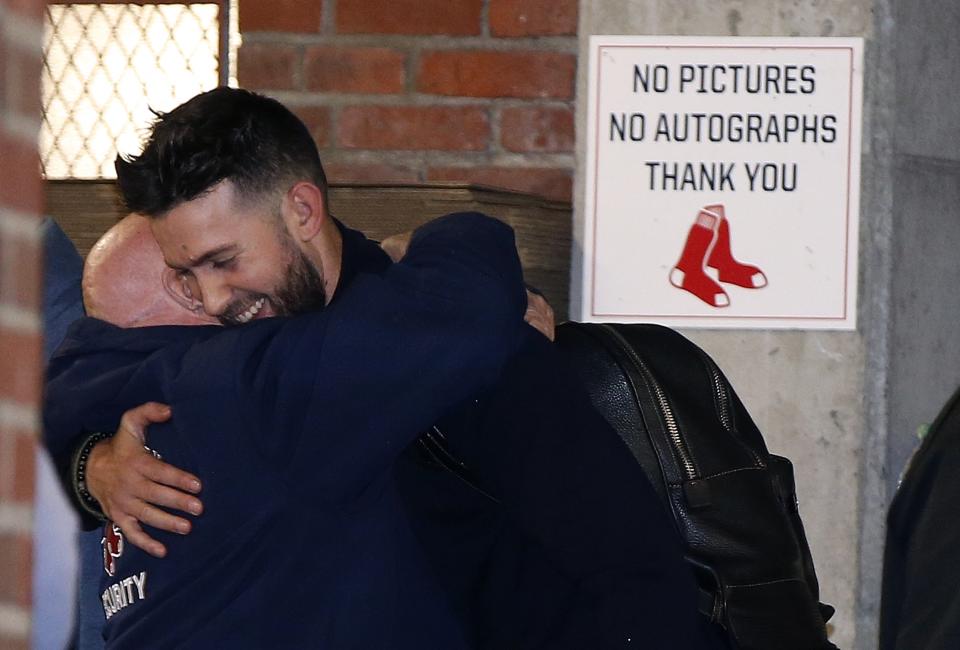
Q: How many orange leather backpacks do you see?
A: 0